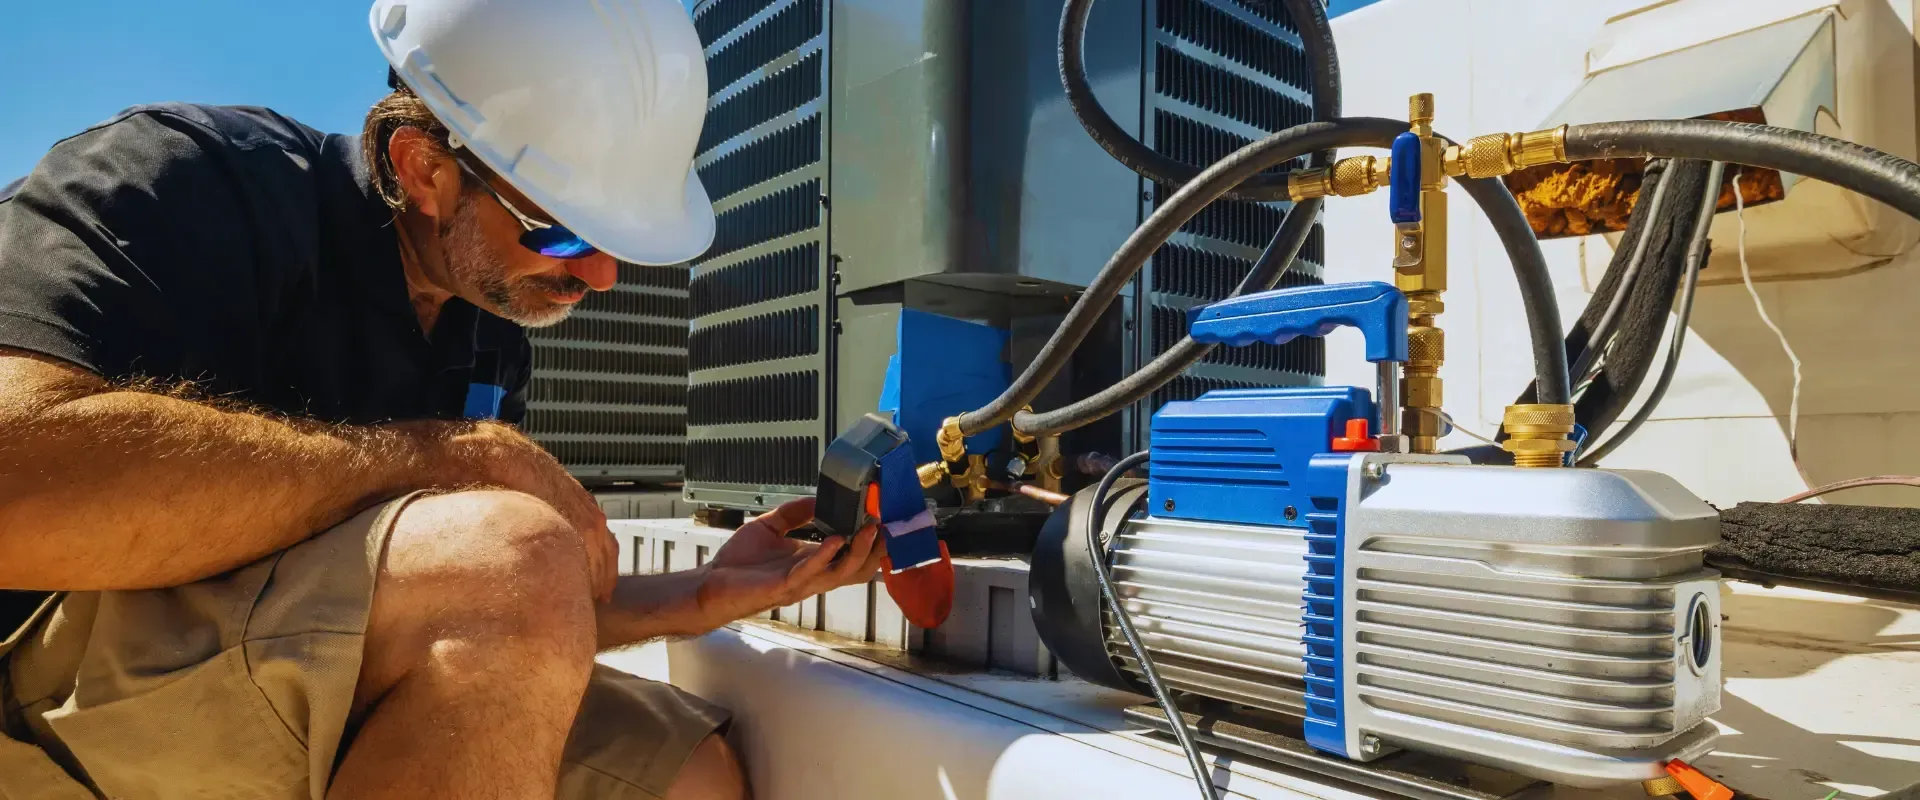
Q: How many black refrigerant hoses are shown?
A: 3